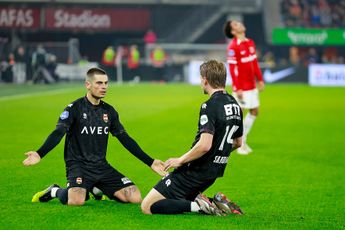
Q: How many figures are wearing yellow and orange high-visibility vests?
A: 3